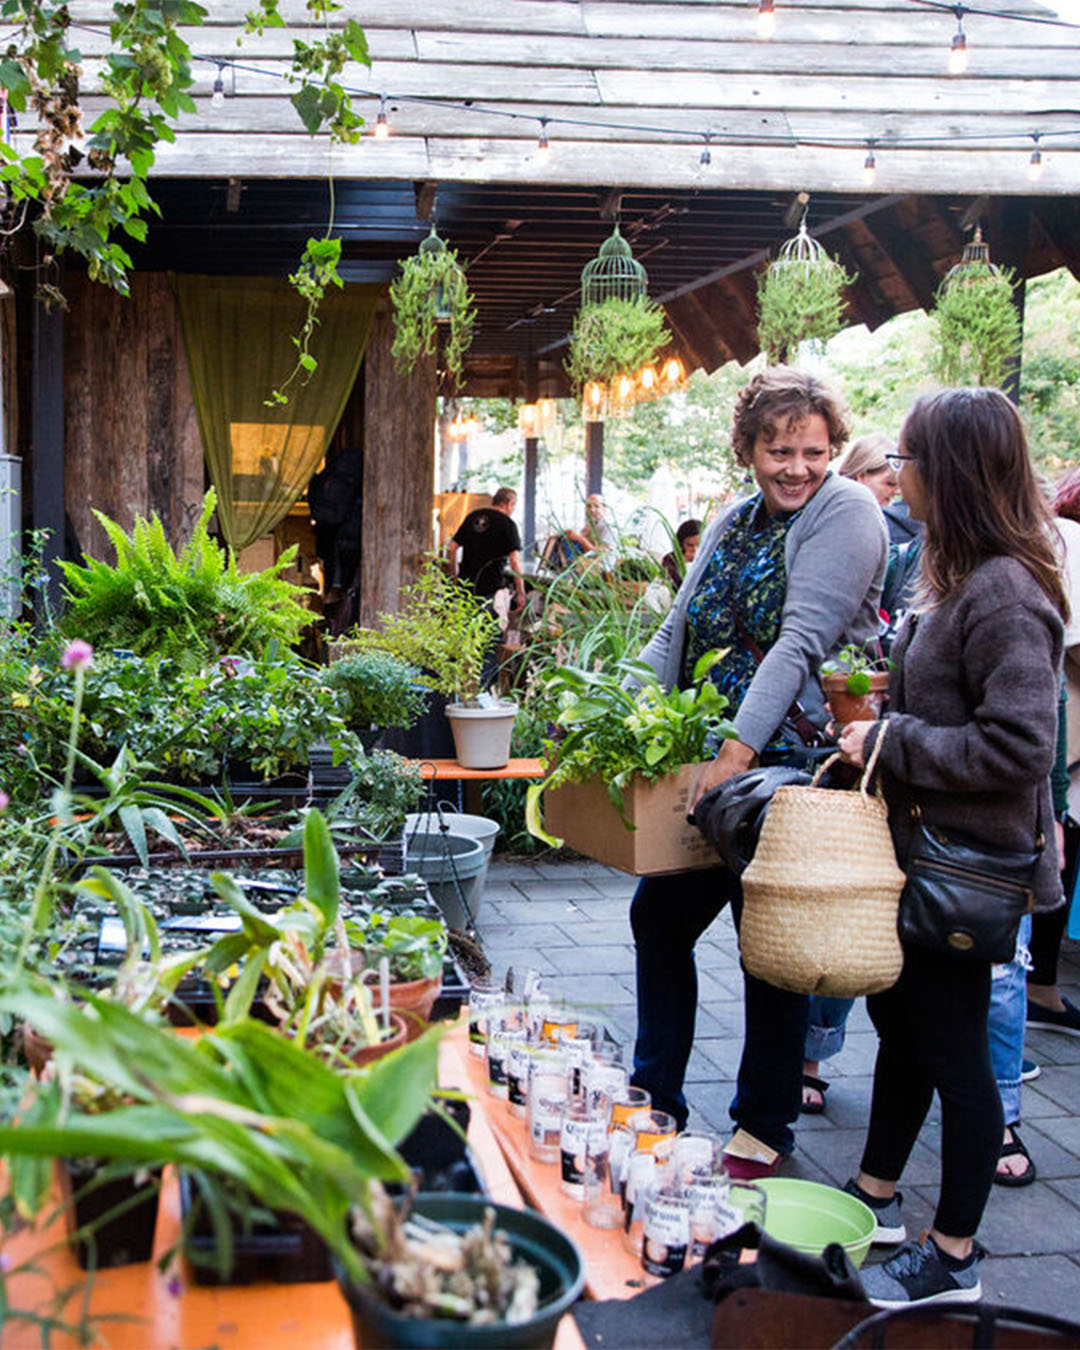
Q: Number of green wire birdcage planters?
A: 2